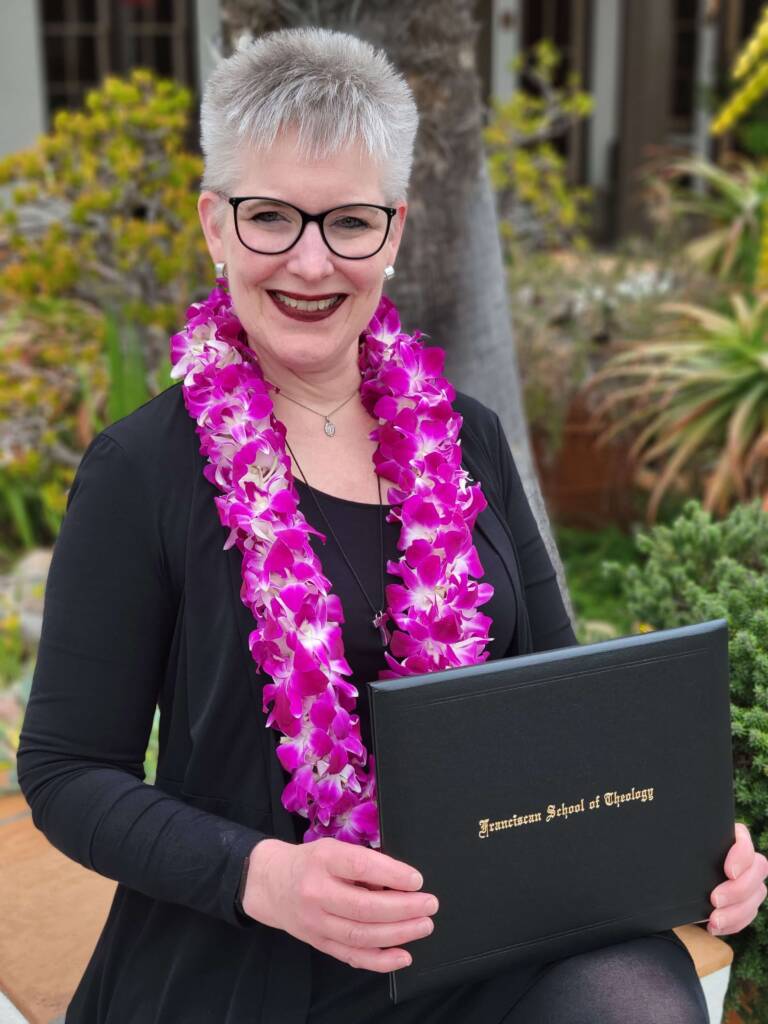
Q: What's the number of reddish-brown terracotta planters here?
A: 1